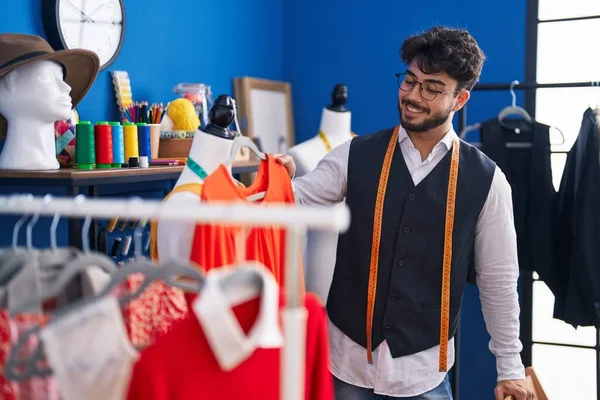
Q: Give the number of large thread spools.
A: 5